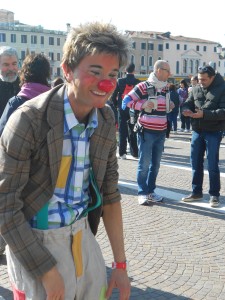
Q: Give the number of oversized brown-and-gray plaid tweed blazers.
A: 1